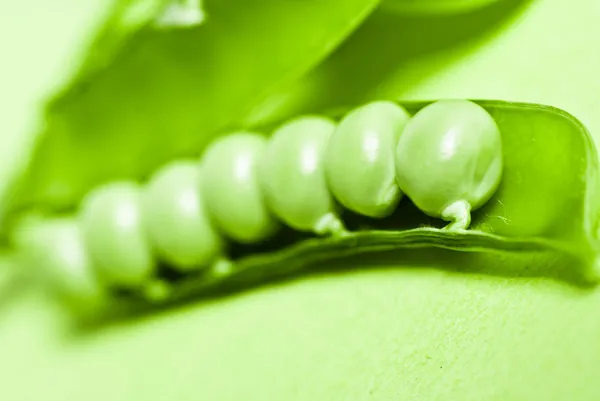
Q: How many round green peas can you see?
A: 7